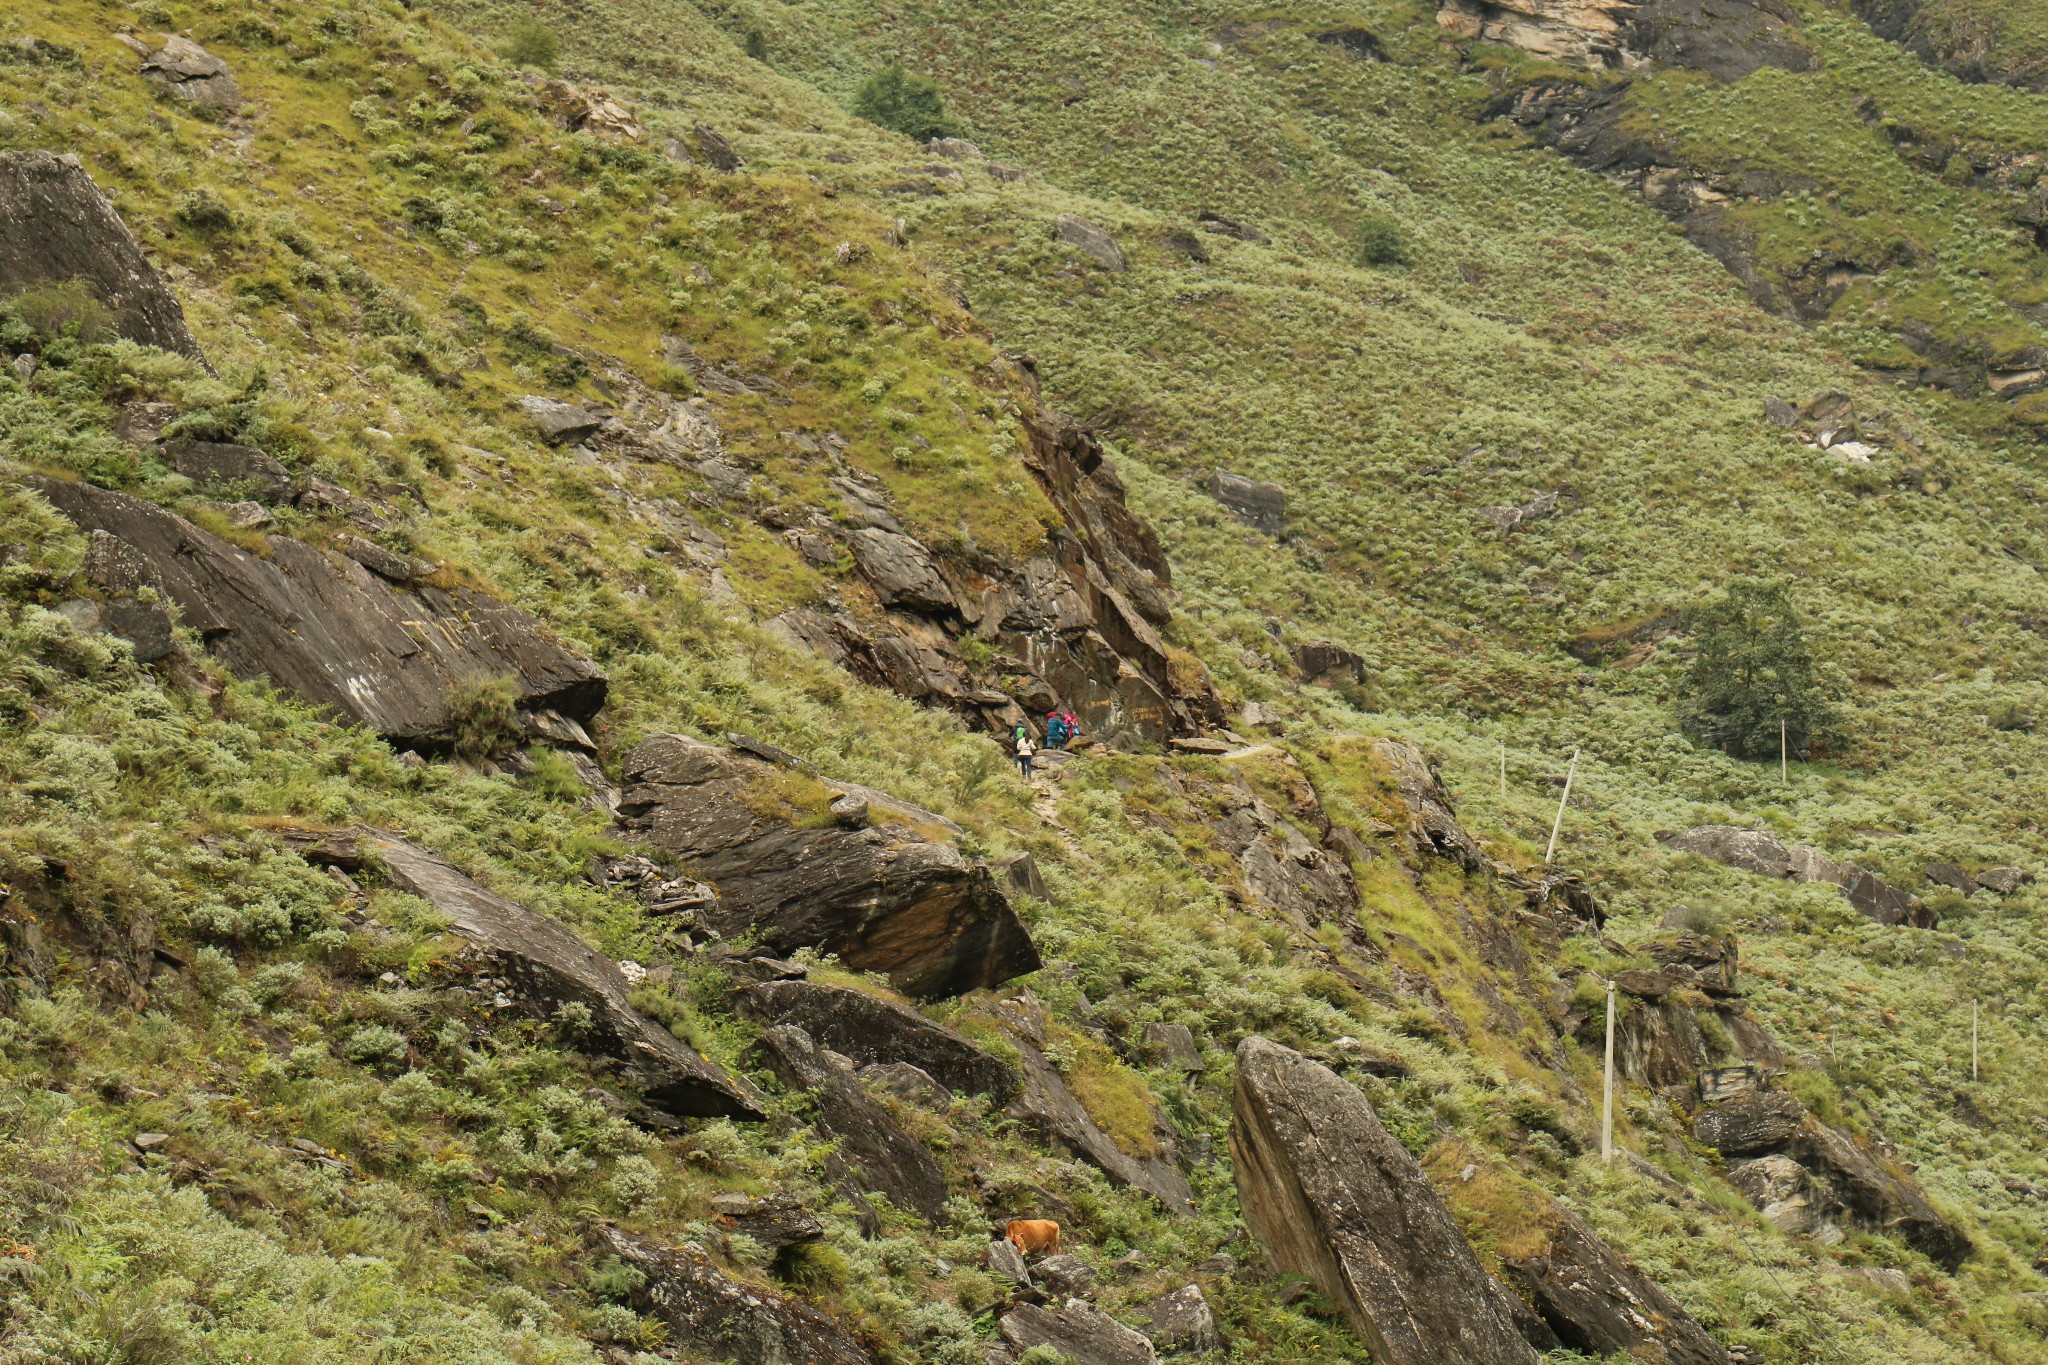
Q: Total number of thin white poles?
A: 5